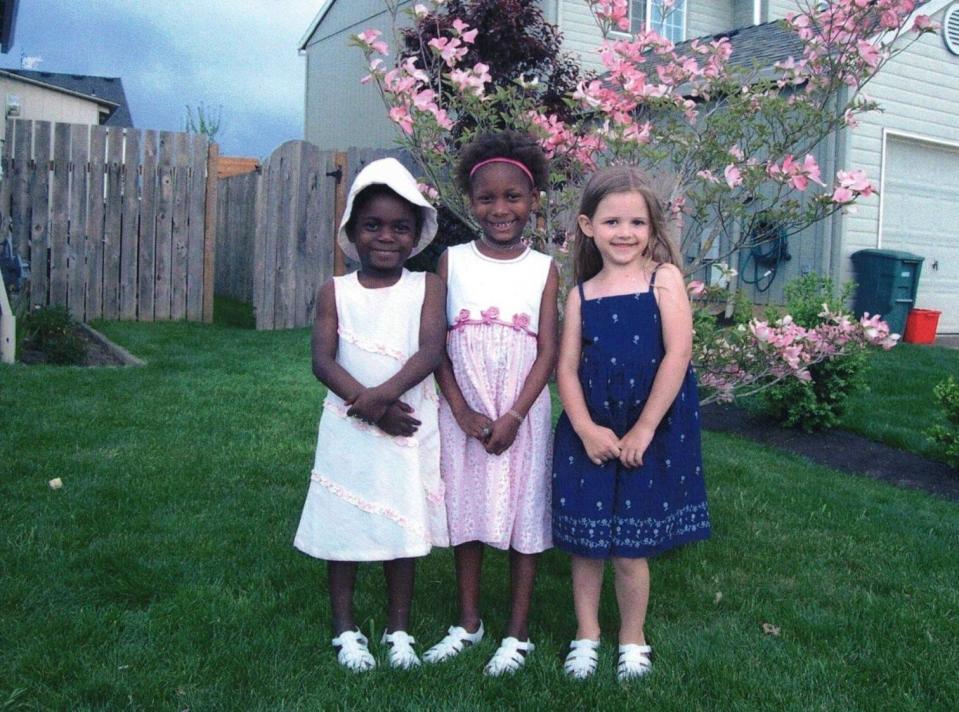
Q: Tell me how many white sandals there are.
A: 6